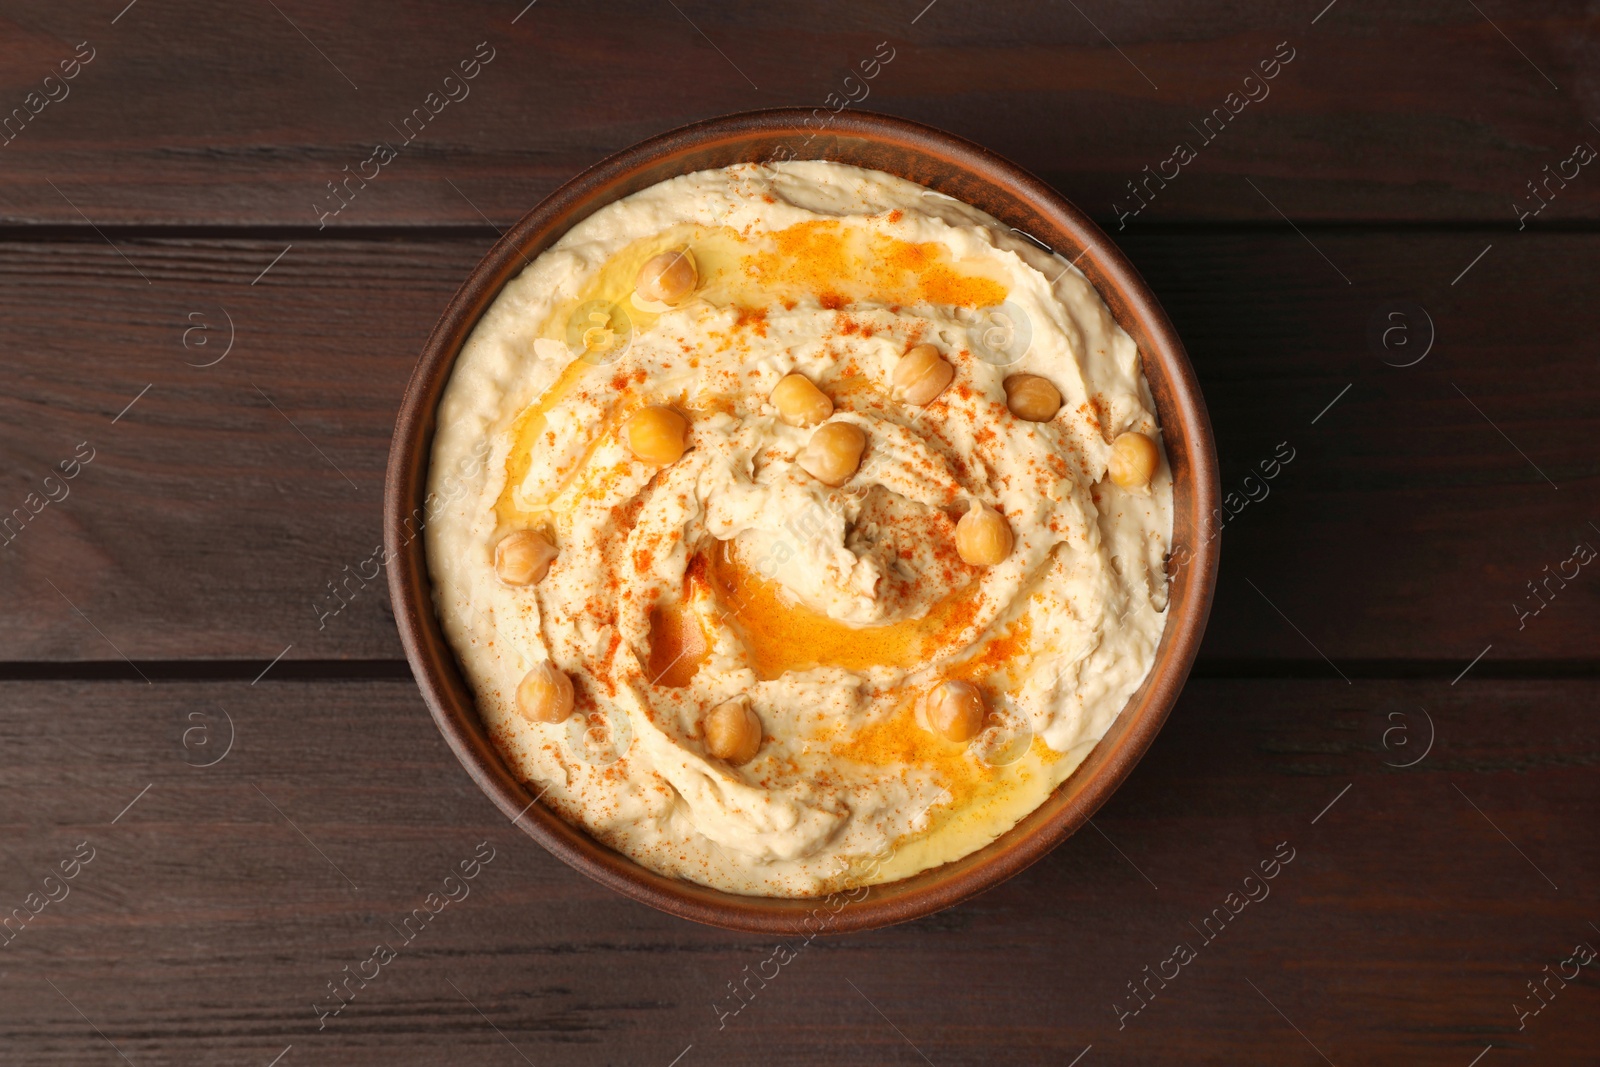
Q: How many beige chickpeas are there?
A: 12